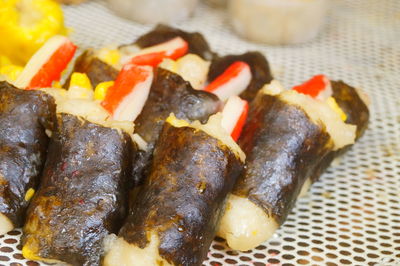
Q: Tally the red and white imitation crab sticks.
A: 6